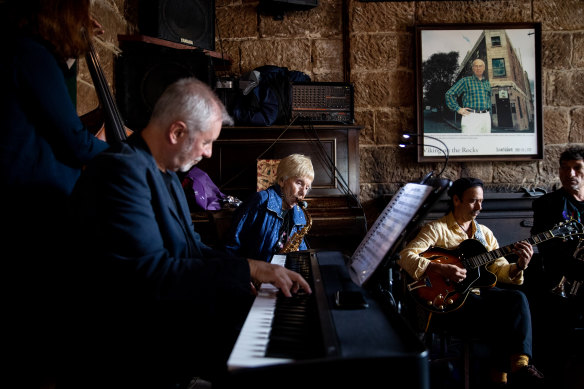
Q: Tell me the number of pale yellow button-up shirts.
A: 1